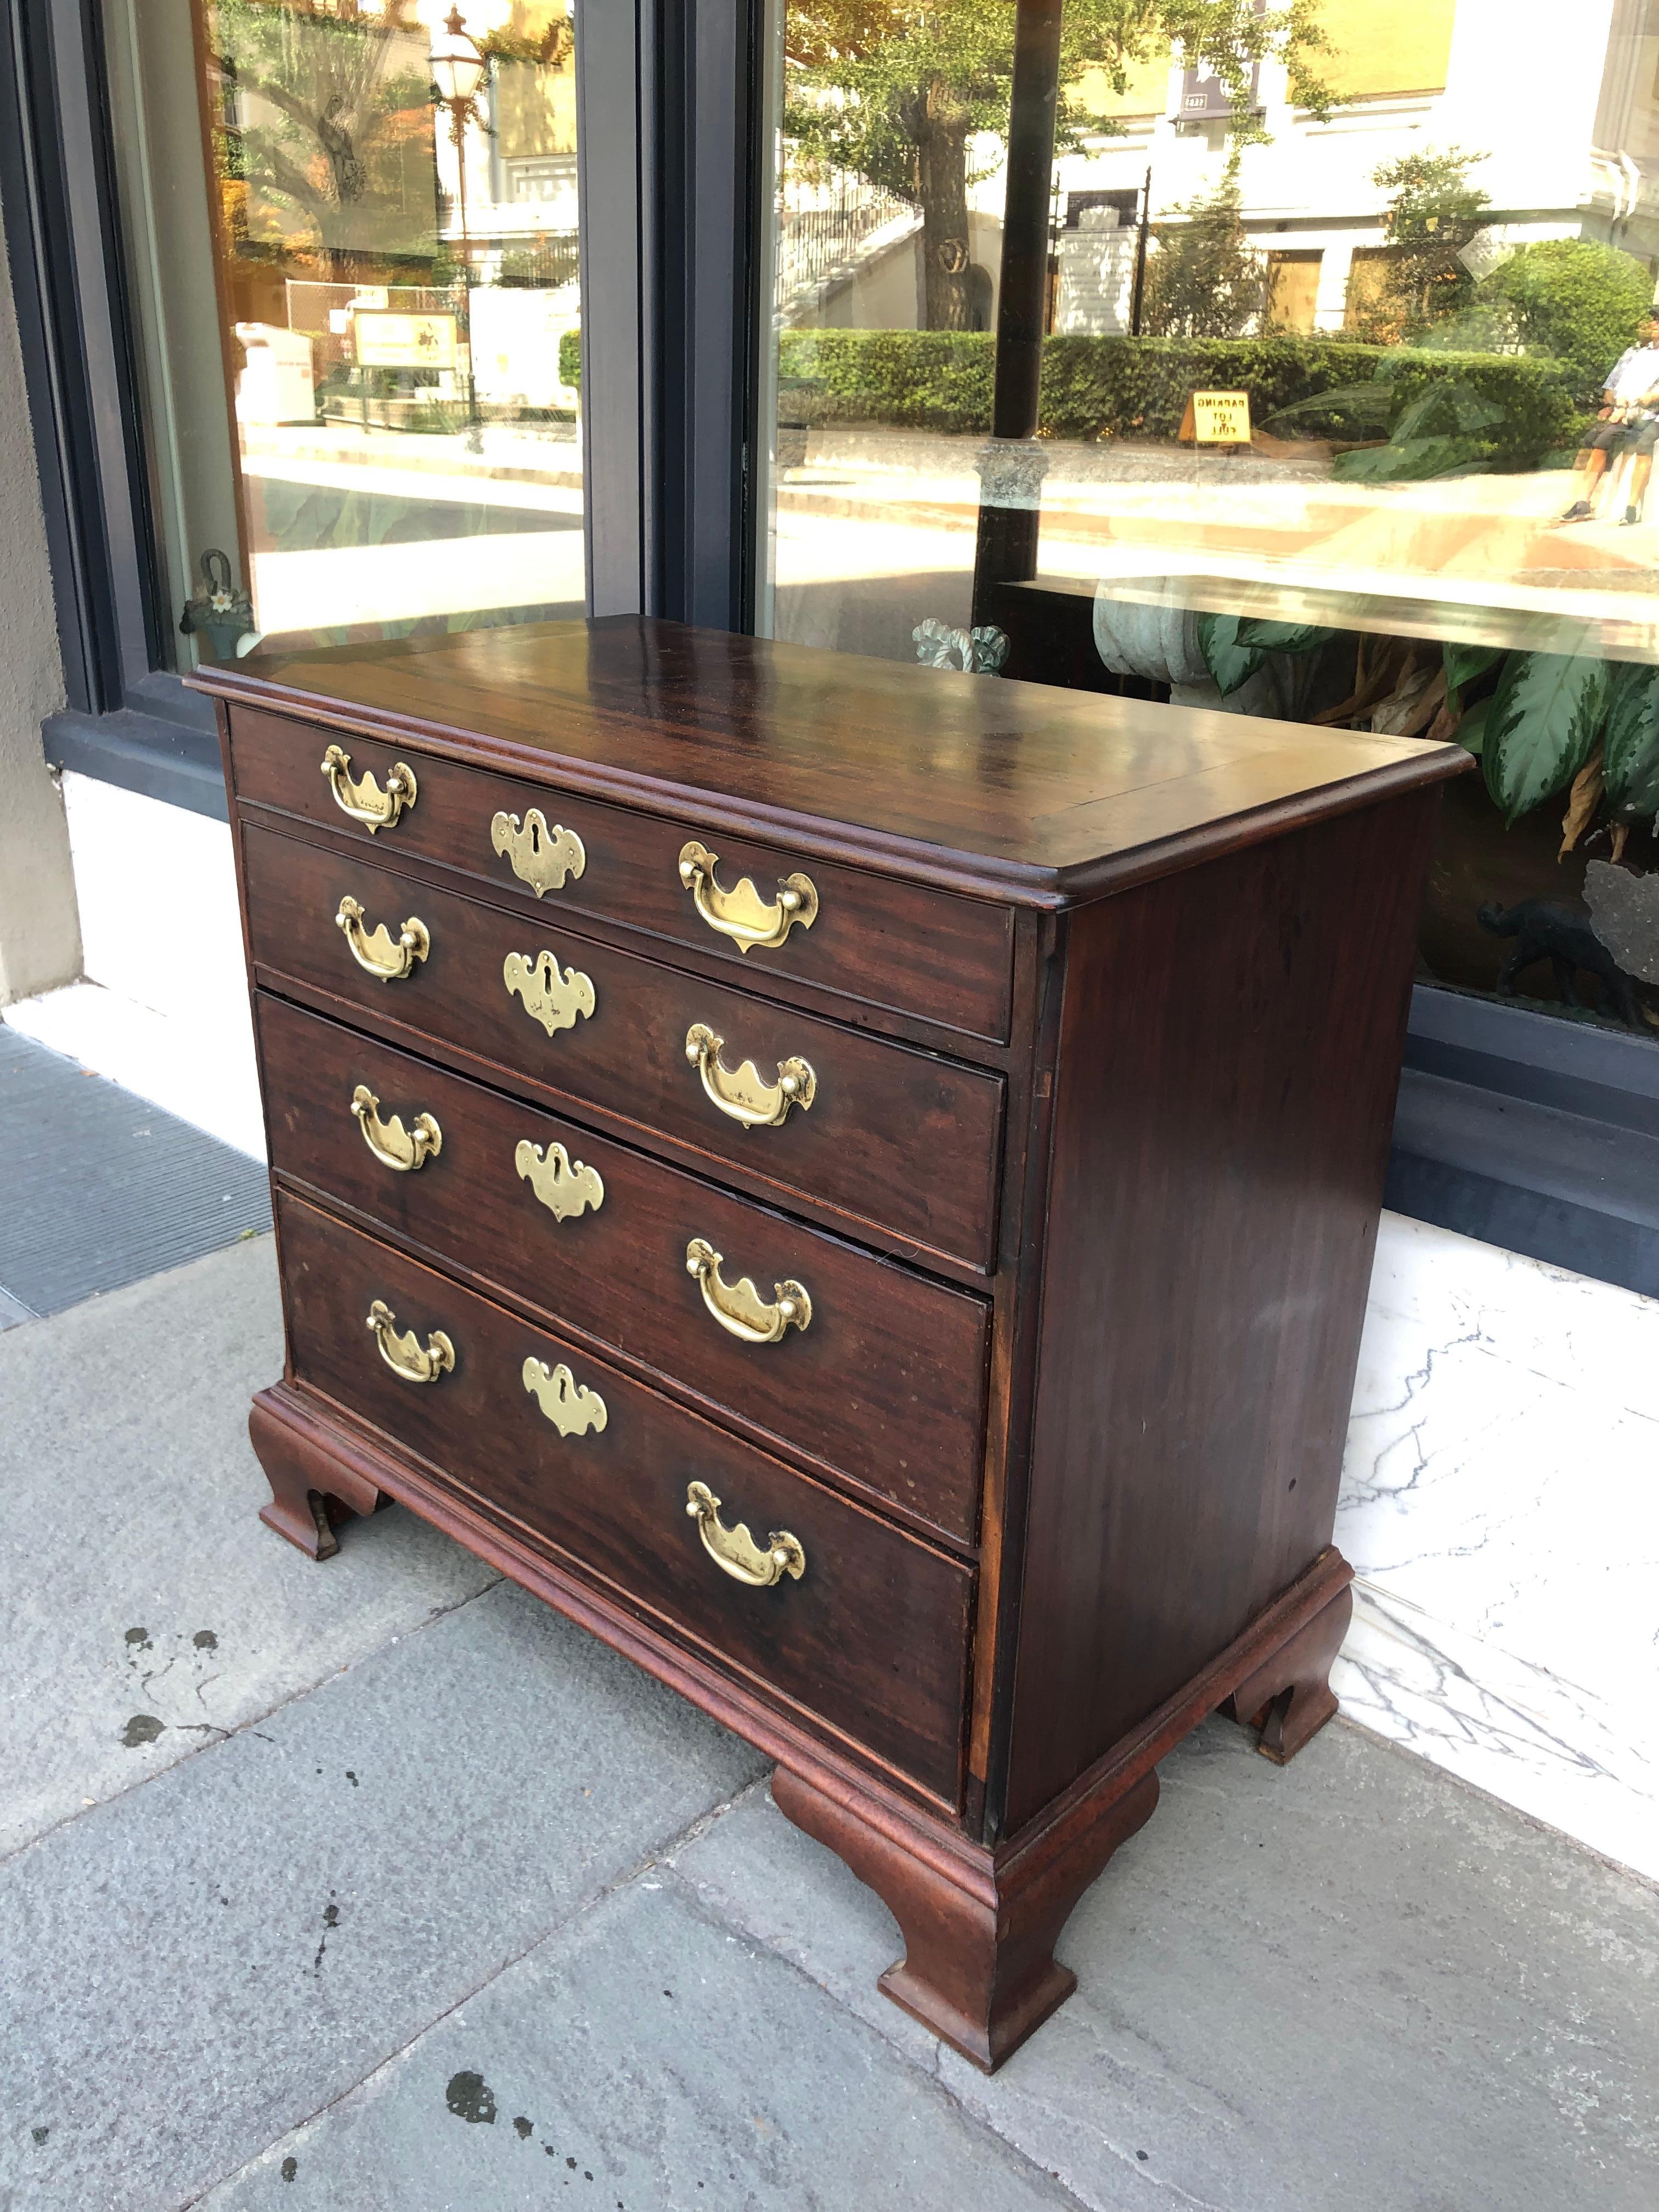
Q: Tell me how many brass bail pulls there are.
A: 8